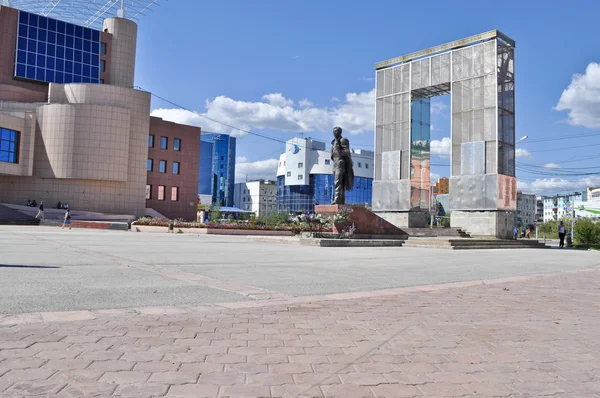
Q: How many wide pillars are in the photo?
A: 2